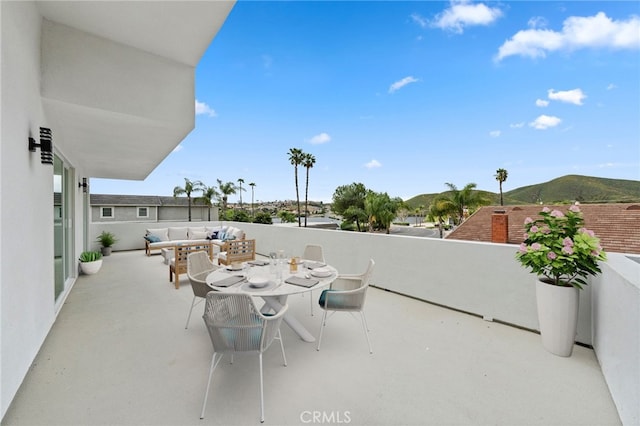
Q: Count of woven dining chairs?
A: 4